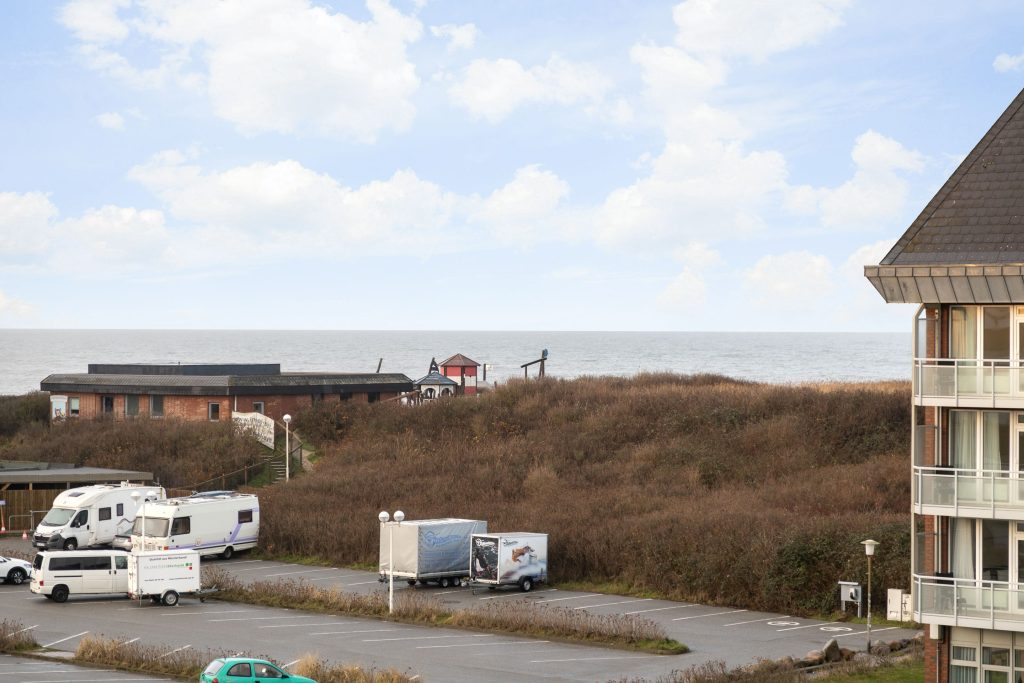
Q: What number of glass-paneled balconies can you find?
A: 3